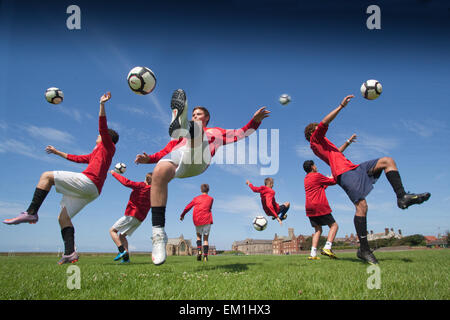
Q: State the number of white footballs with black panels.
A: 6